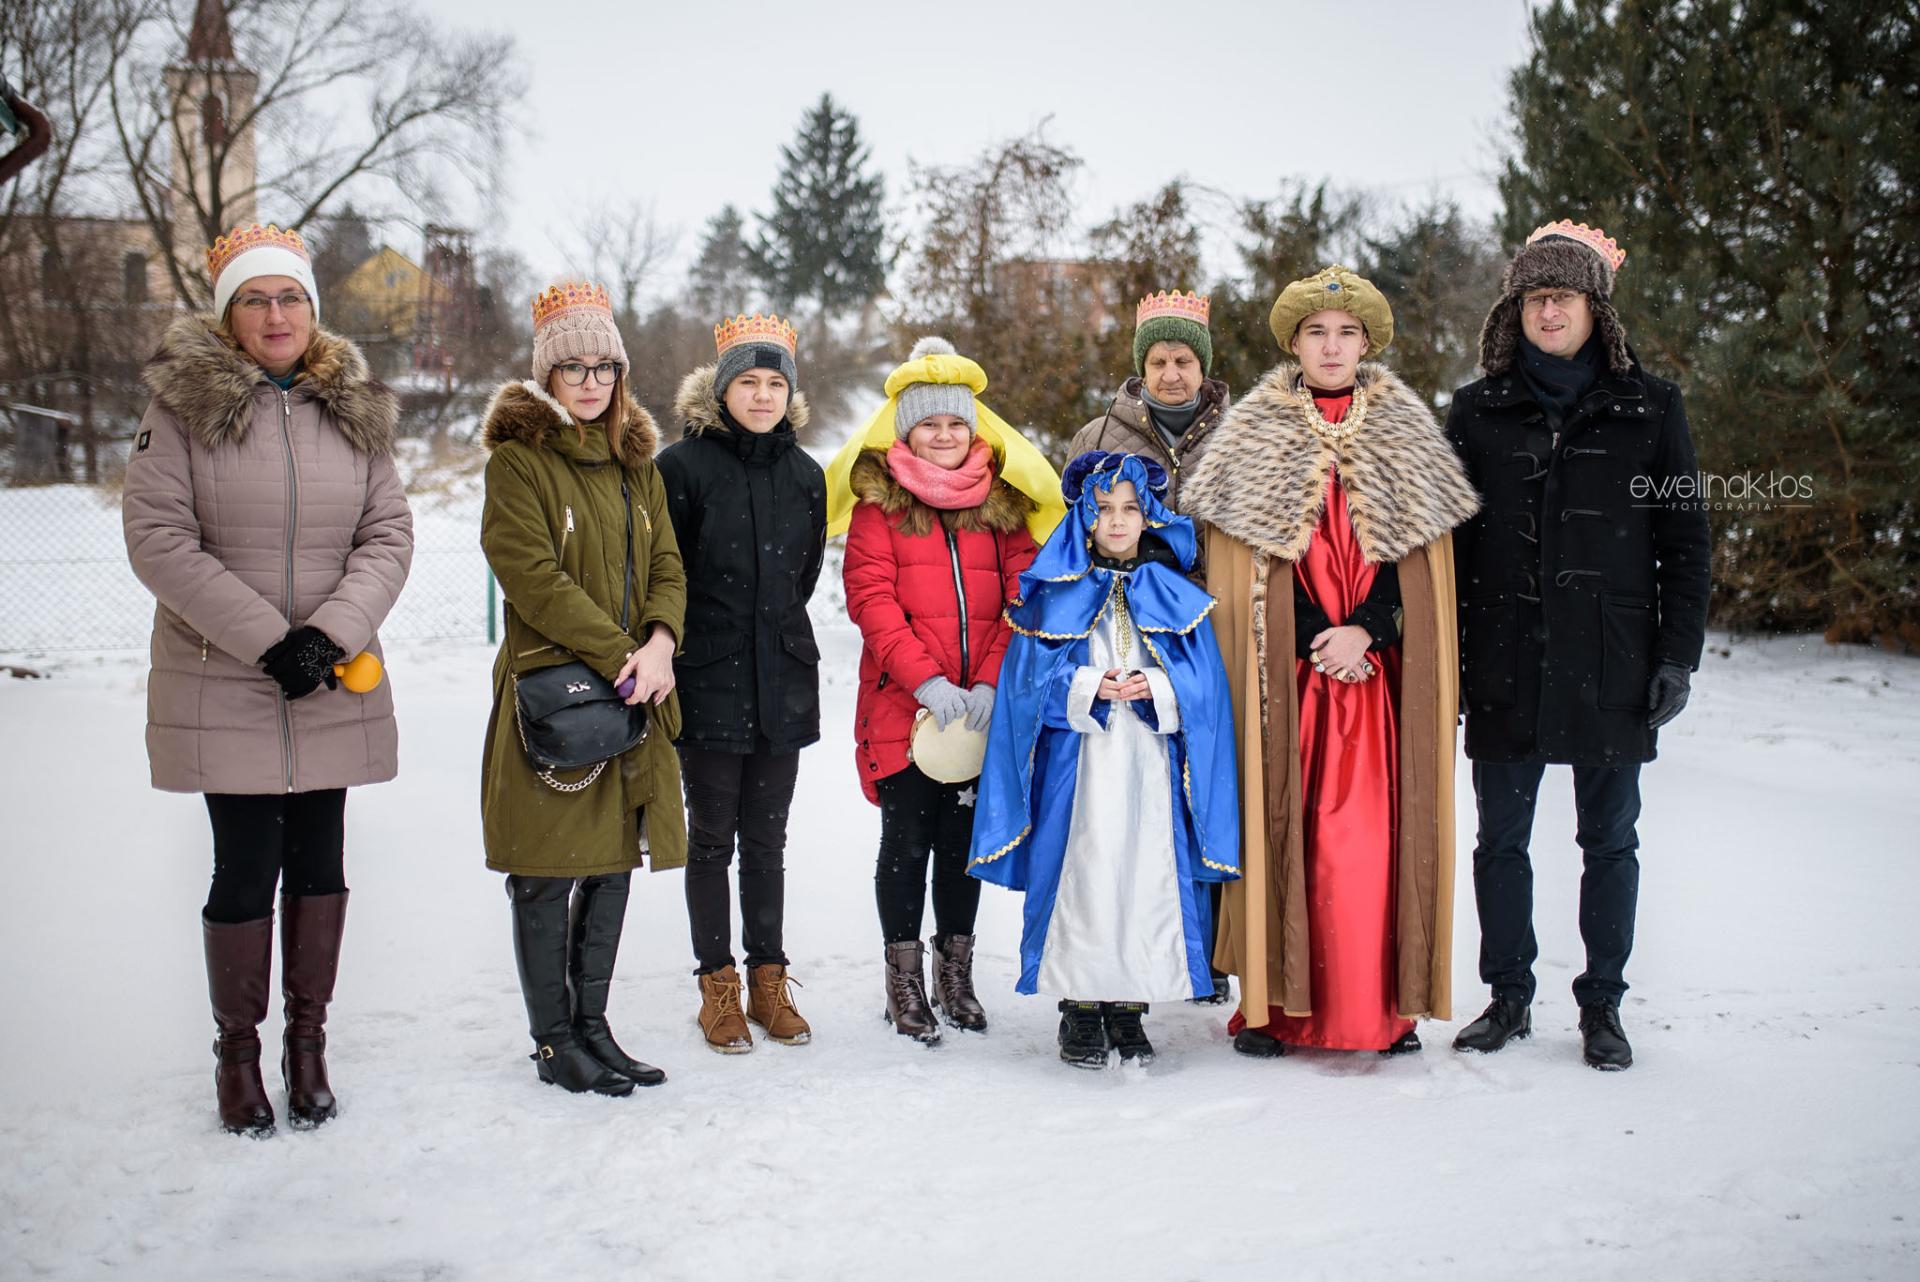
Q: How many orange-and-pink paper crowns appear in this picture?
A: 5